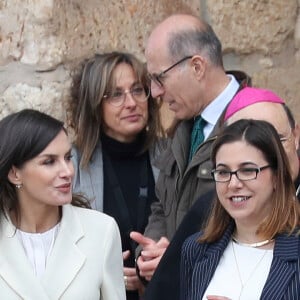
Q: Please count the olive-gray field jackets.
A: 1